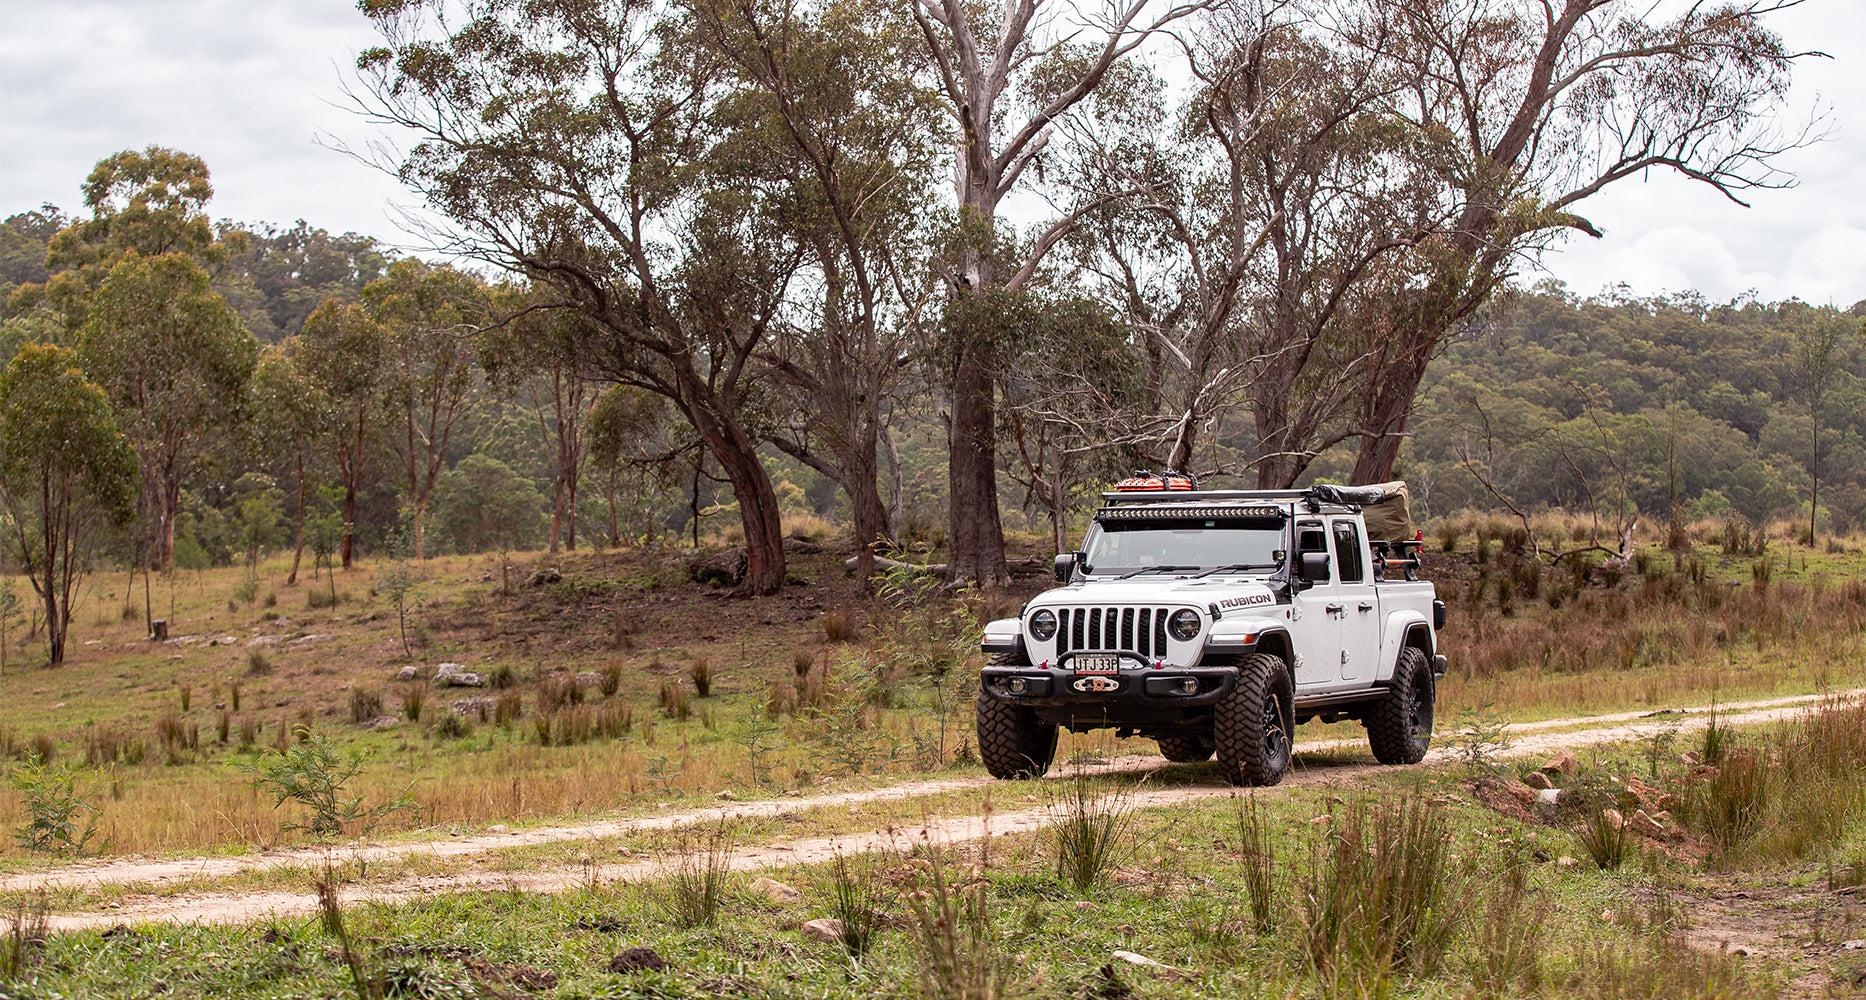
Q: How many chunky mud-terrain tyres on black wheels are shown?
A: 4